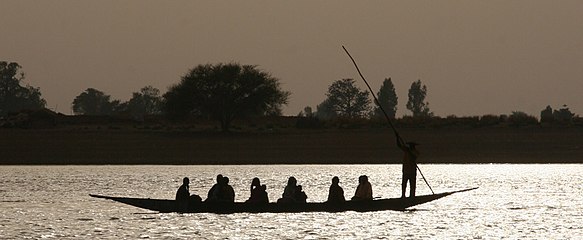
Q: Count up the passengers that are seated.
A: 9